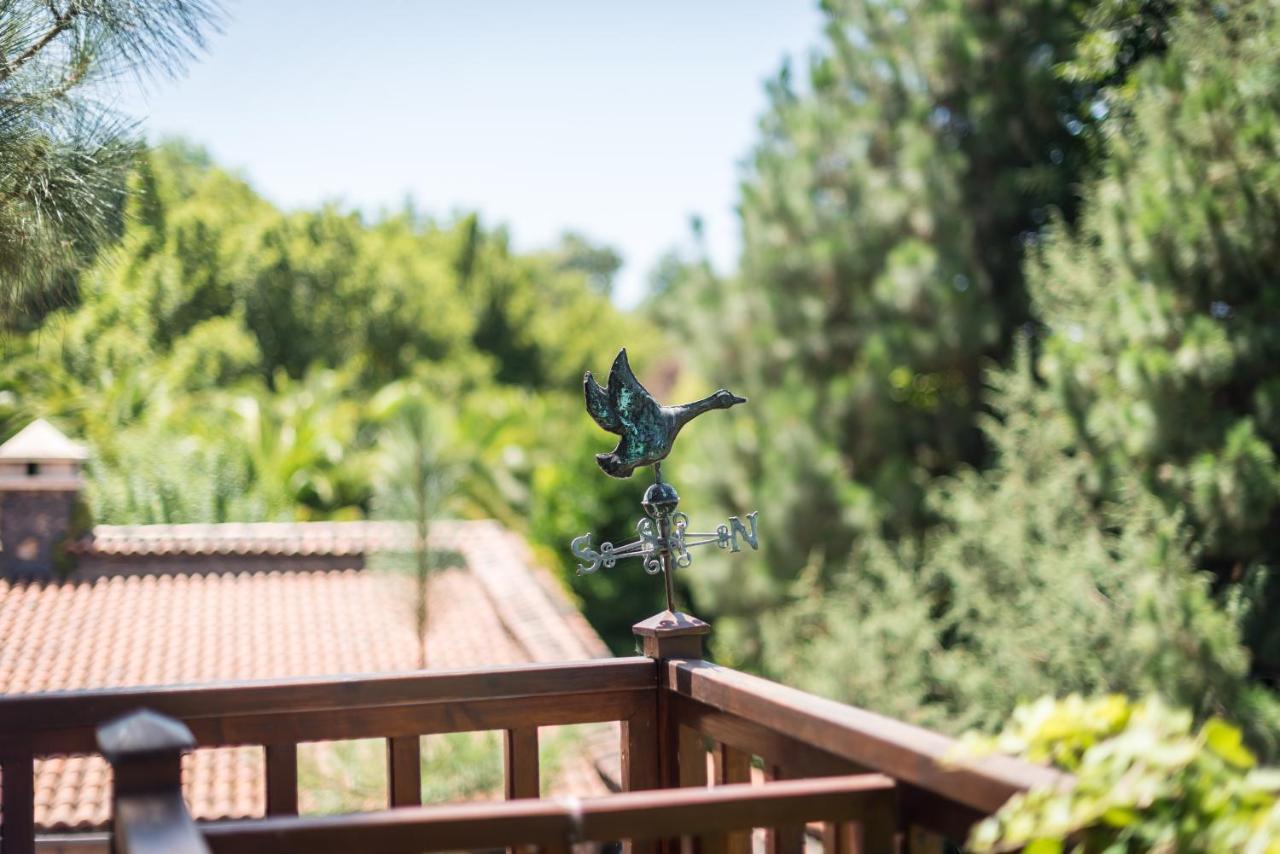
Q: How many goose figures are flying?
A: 1